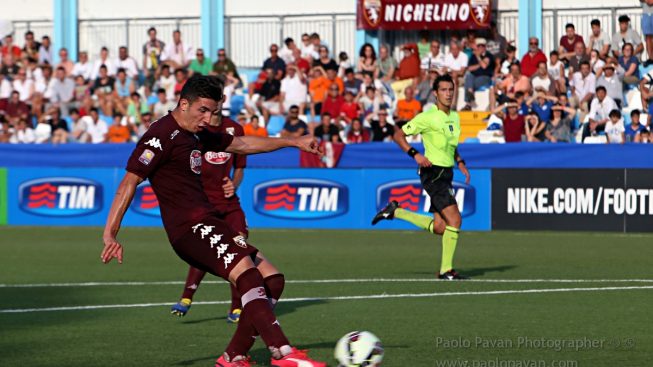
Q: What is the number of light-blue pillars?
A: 4